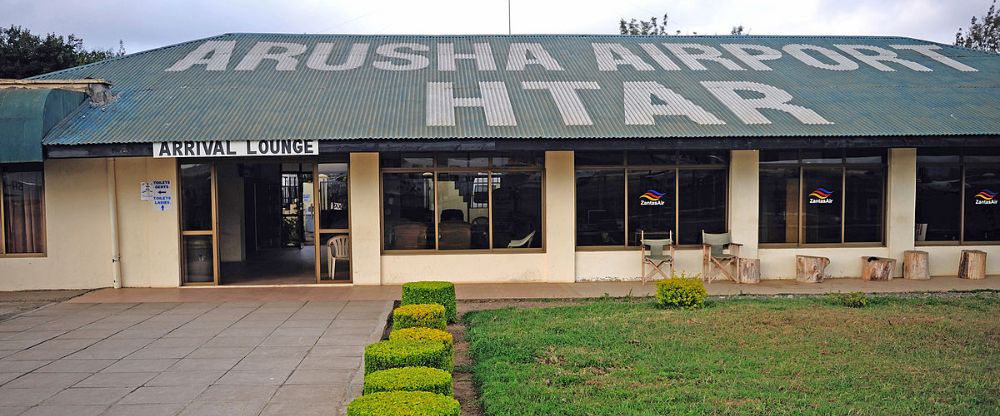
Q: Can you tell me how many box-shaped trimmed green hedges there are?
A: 6